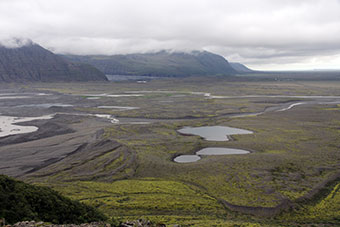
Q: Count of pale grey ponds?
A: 3